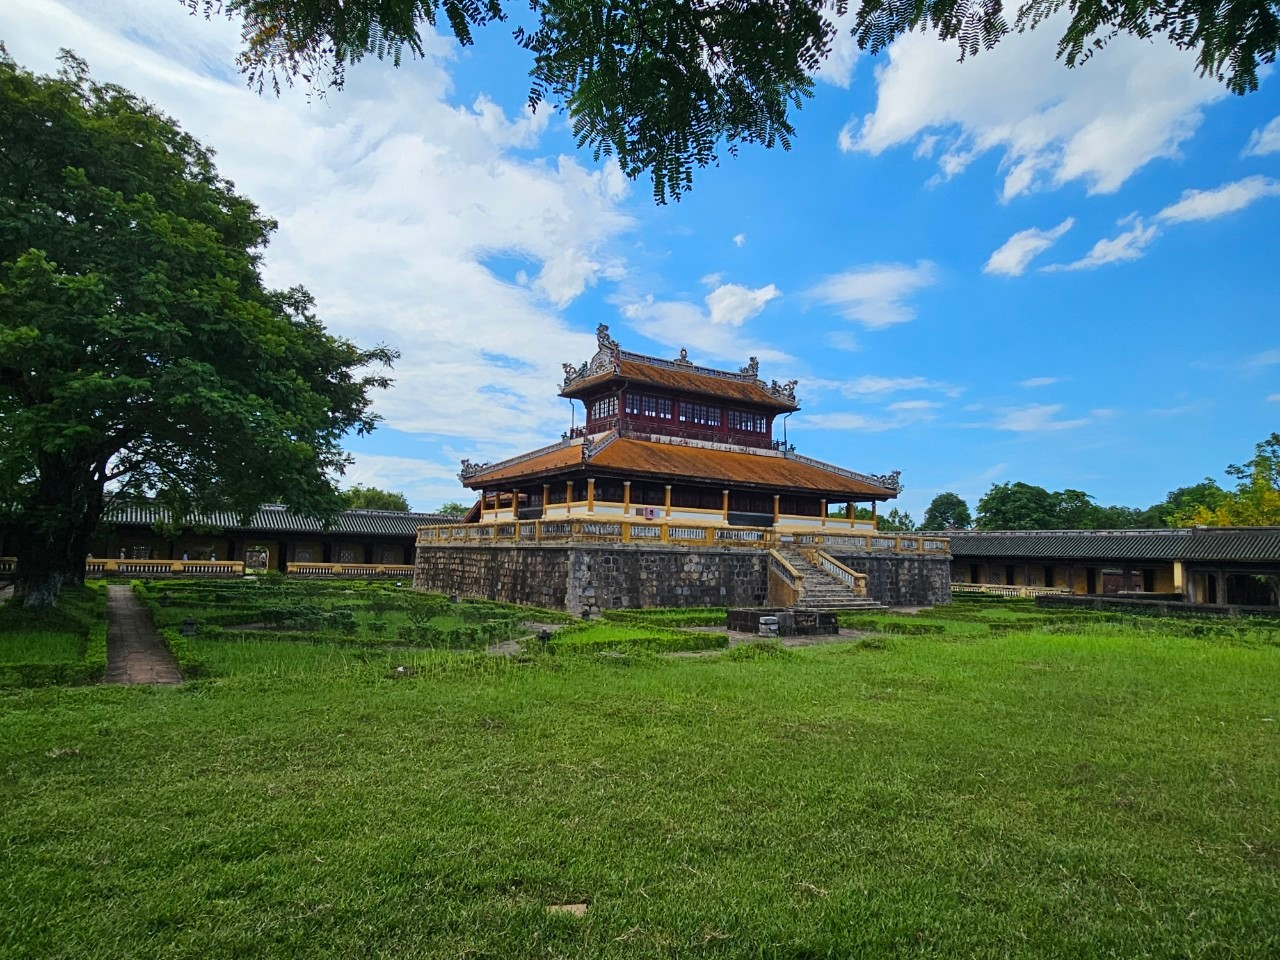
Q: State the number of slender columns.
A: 13